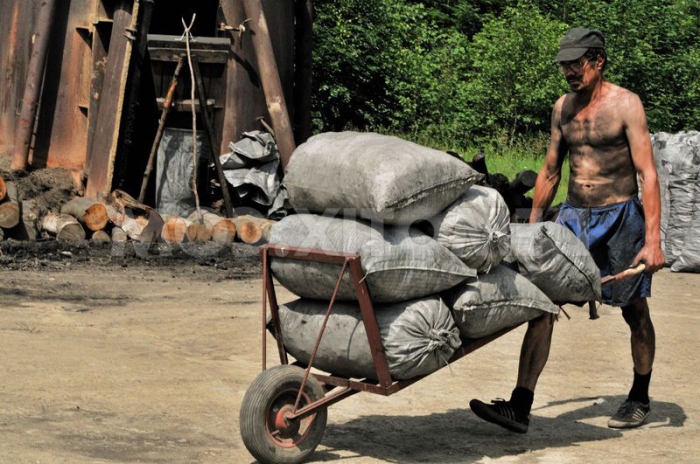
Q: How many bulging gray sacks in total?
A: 6